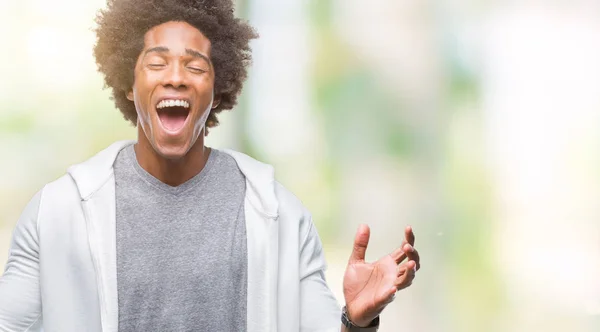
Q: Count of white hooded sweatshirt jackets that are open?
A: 1